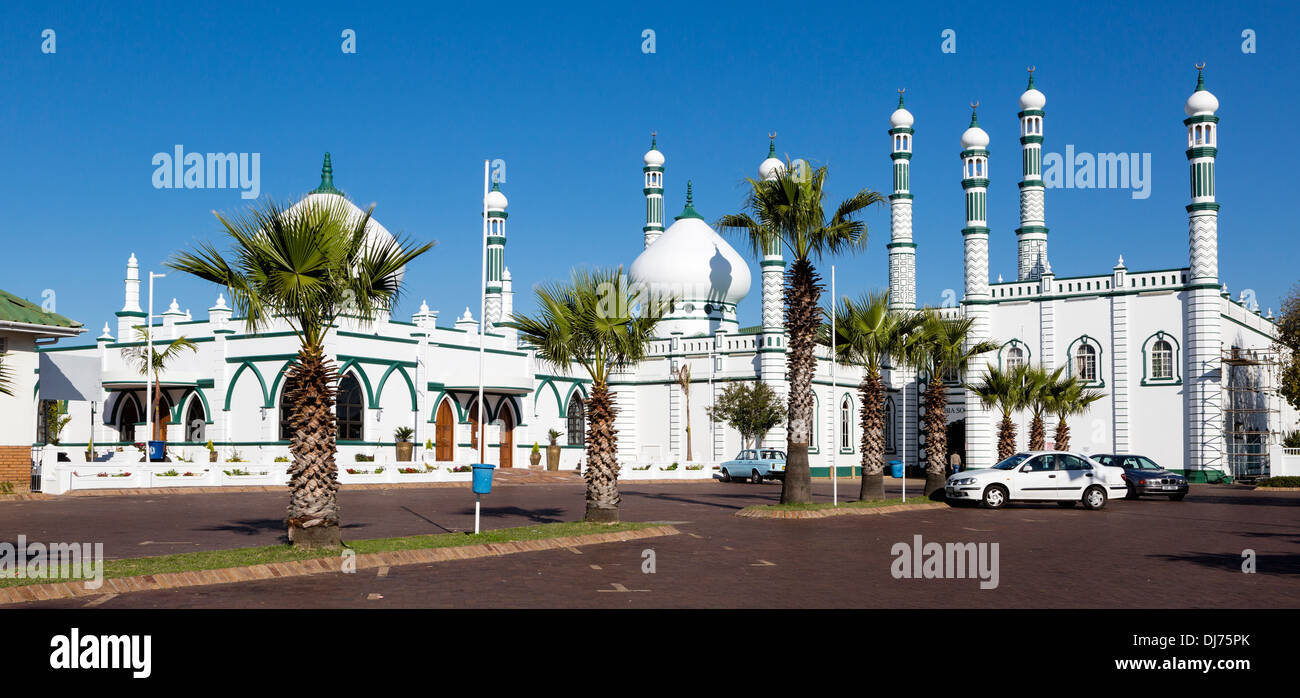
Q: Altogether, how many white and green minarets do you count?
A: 7